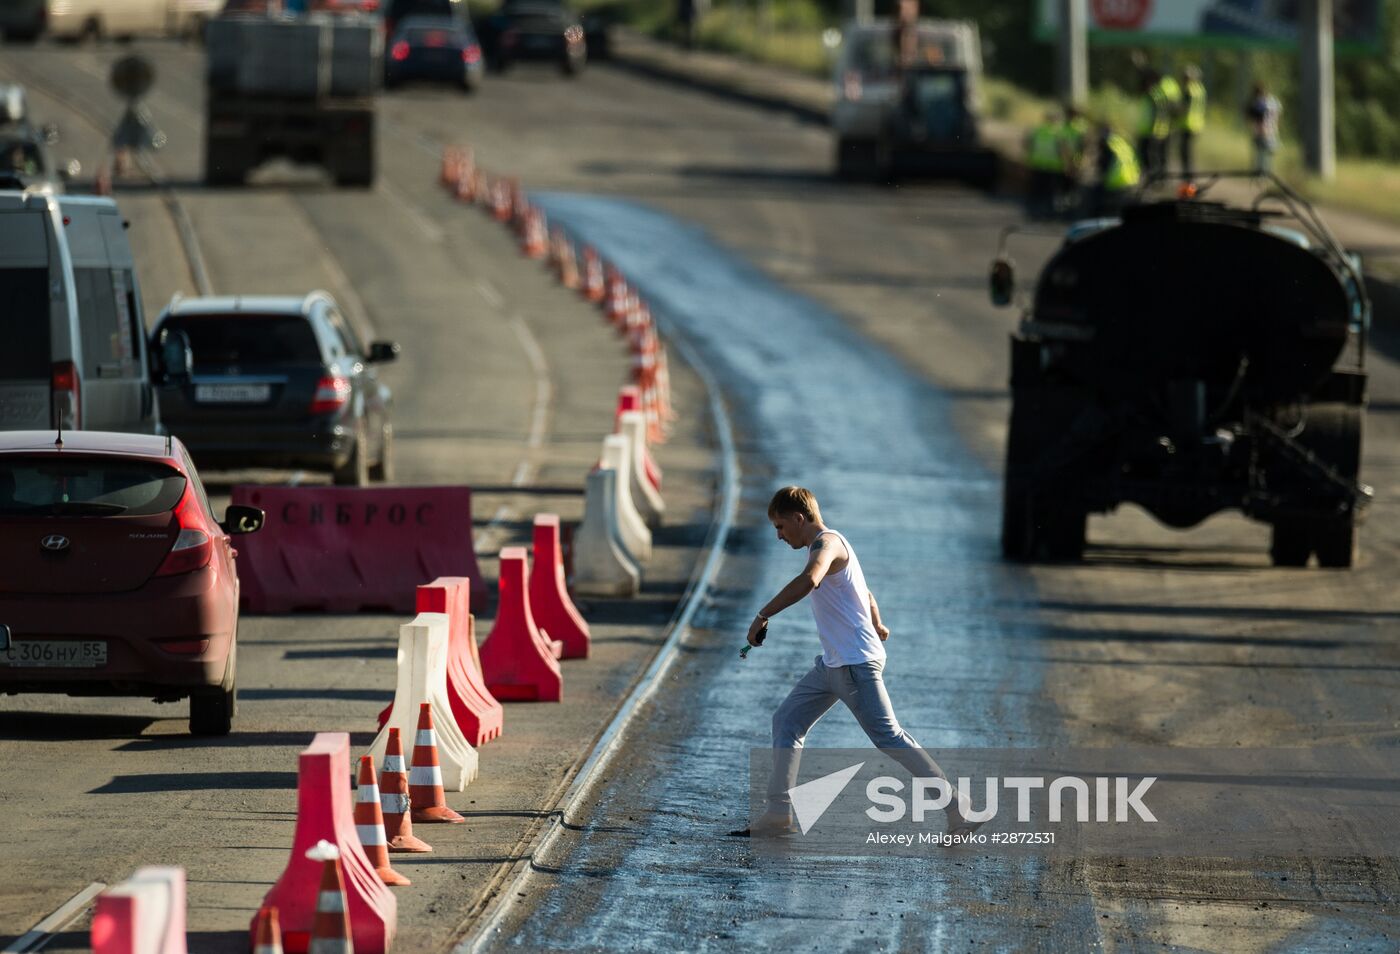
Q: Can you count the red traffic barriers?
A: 7